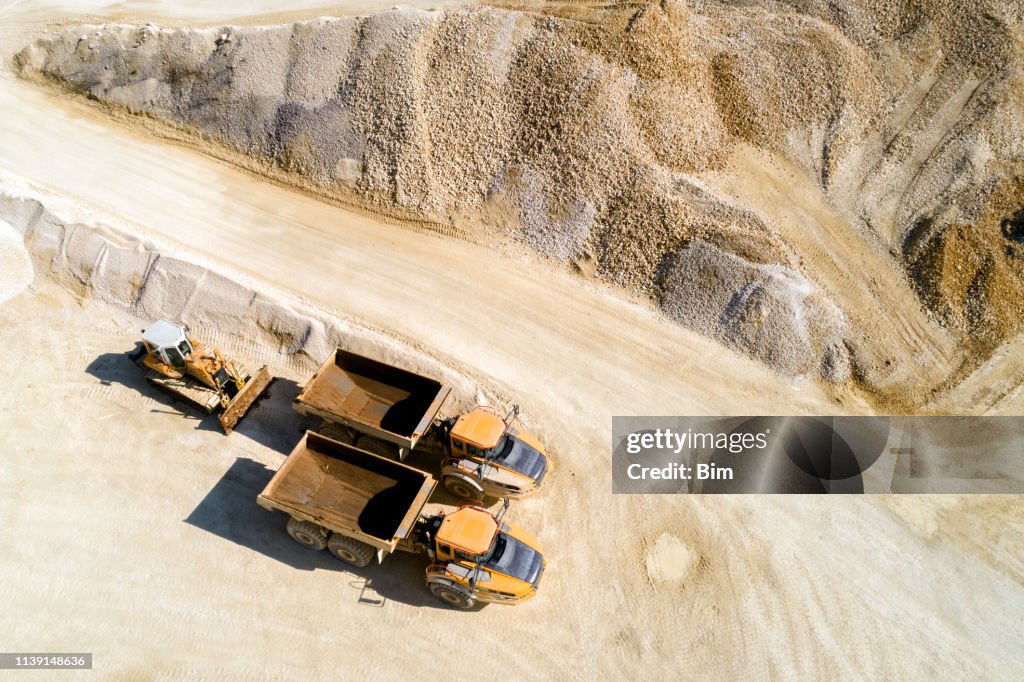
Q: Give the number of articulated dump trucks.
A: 2